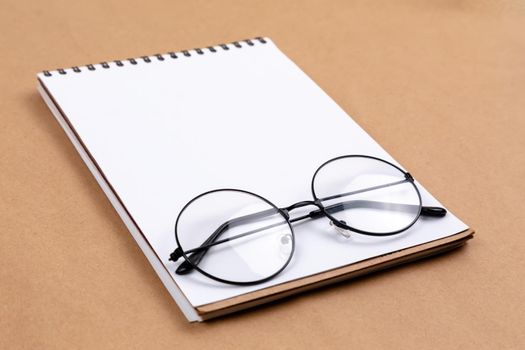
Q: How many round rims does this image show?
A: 2